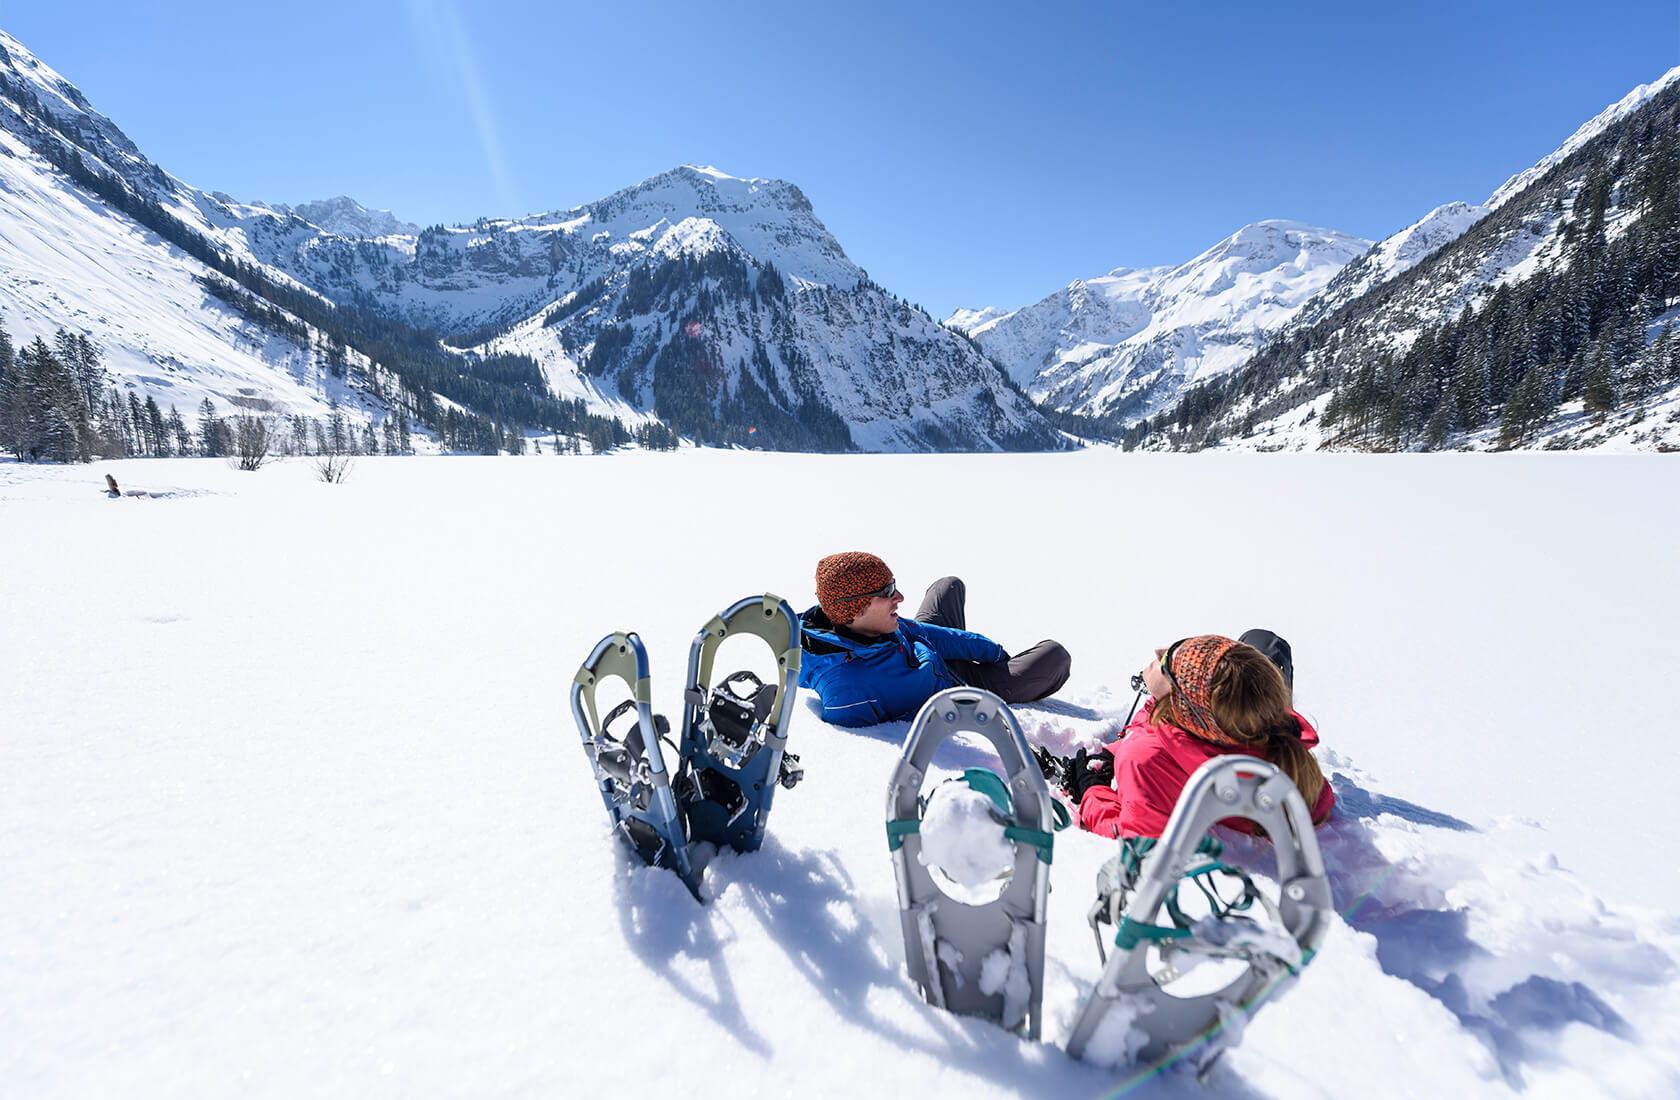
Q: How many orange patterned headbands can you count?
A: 1